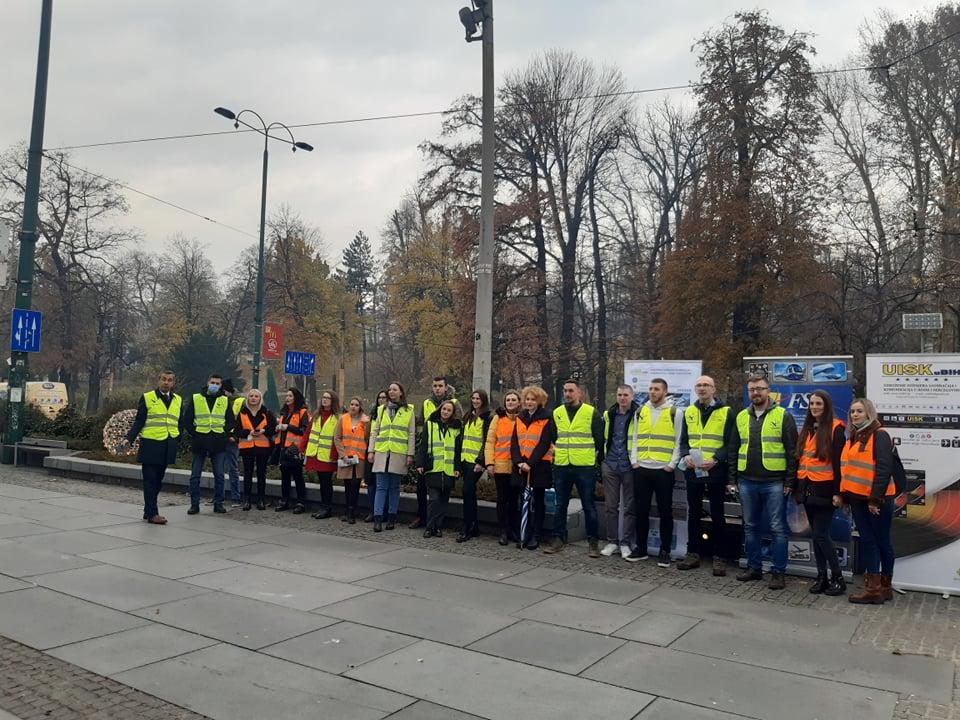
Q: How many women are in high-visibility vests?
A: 12